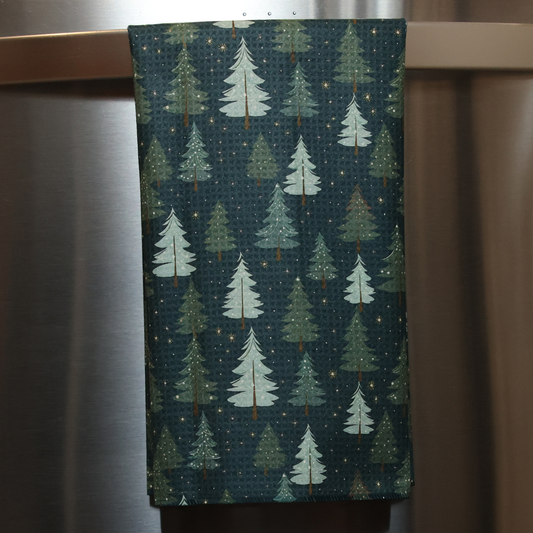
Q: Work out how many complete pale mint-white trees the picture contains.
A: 9